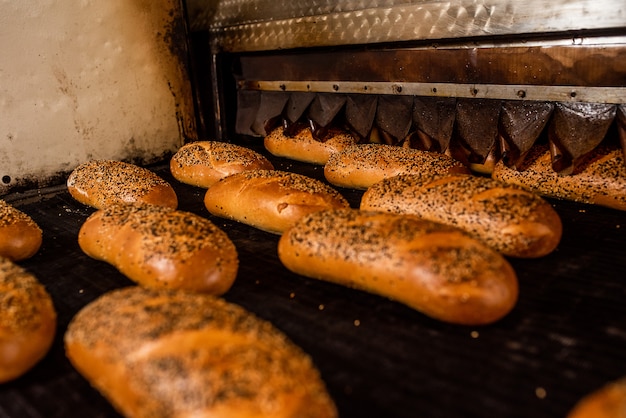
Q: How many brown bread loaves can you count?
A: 13